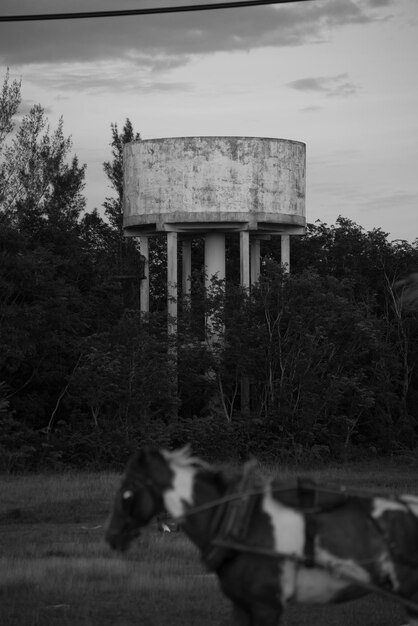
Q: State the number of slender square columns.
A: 6